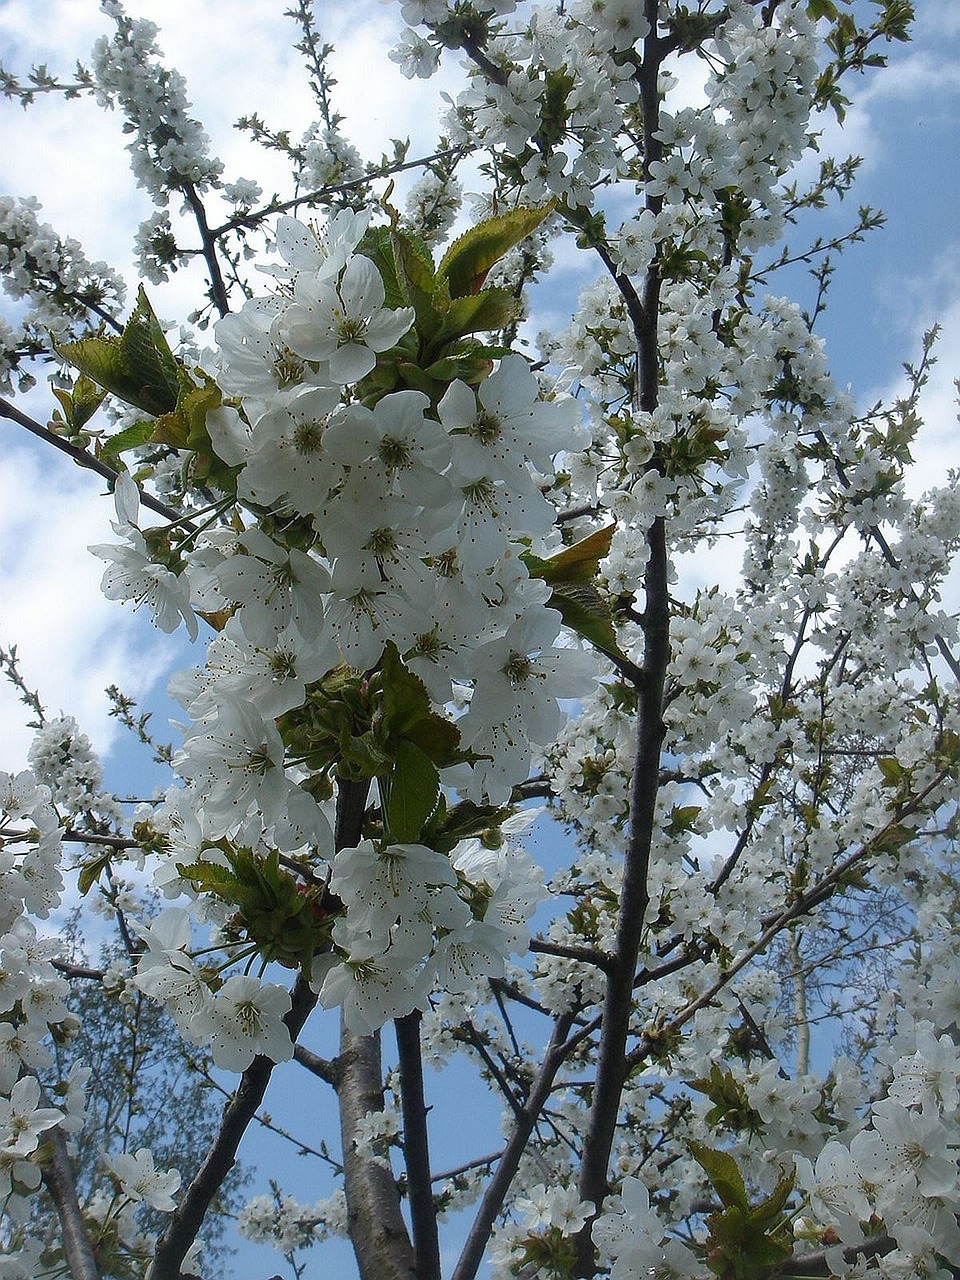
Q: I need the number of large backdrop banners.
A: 0